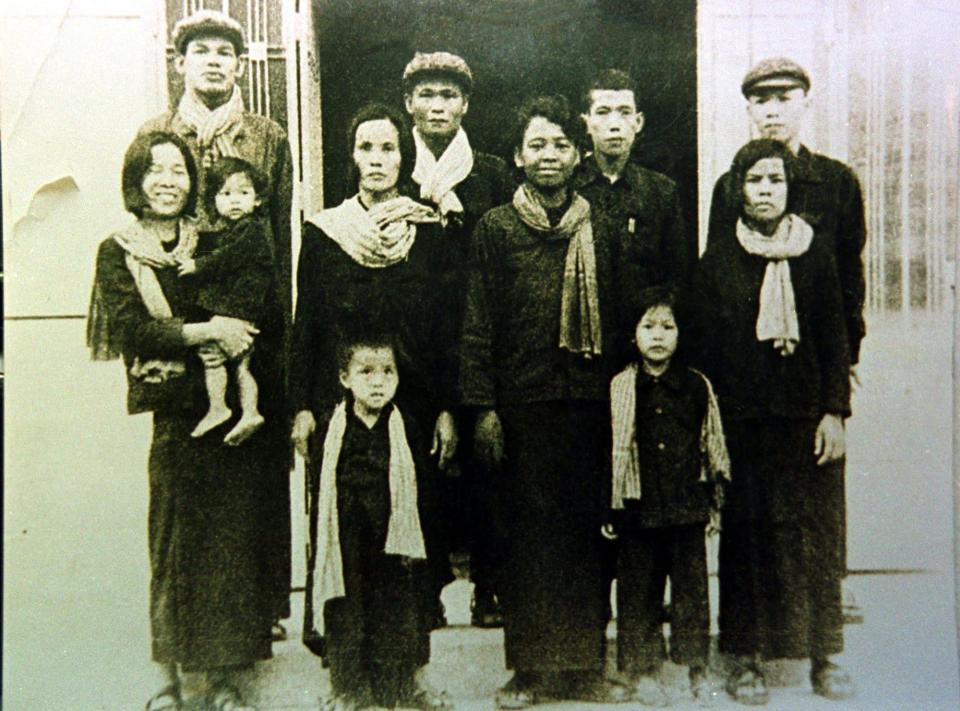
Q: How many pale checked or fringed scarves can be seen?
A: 8